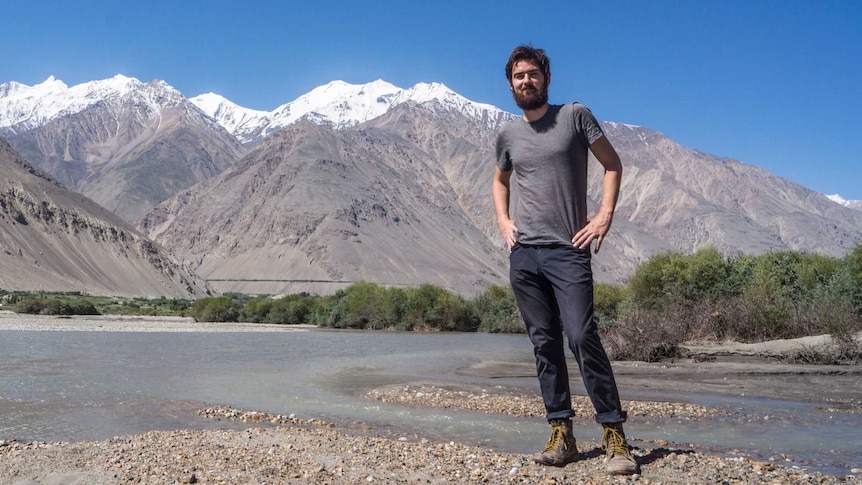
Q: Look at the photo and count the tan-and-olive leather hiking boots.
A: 2